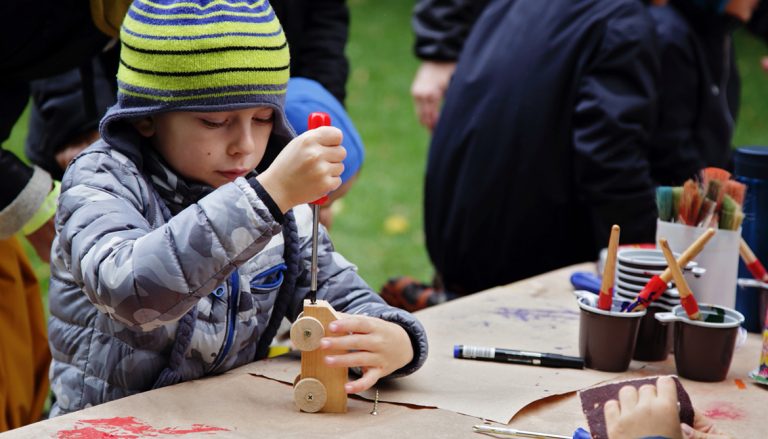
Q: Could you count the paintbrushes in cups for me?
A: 4